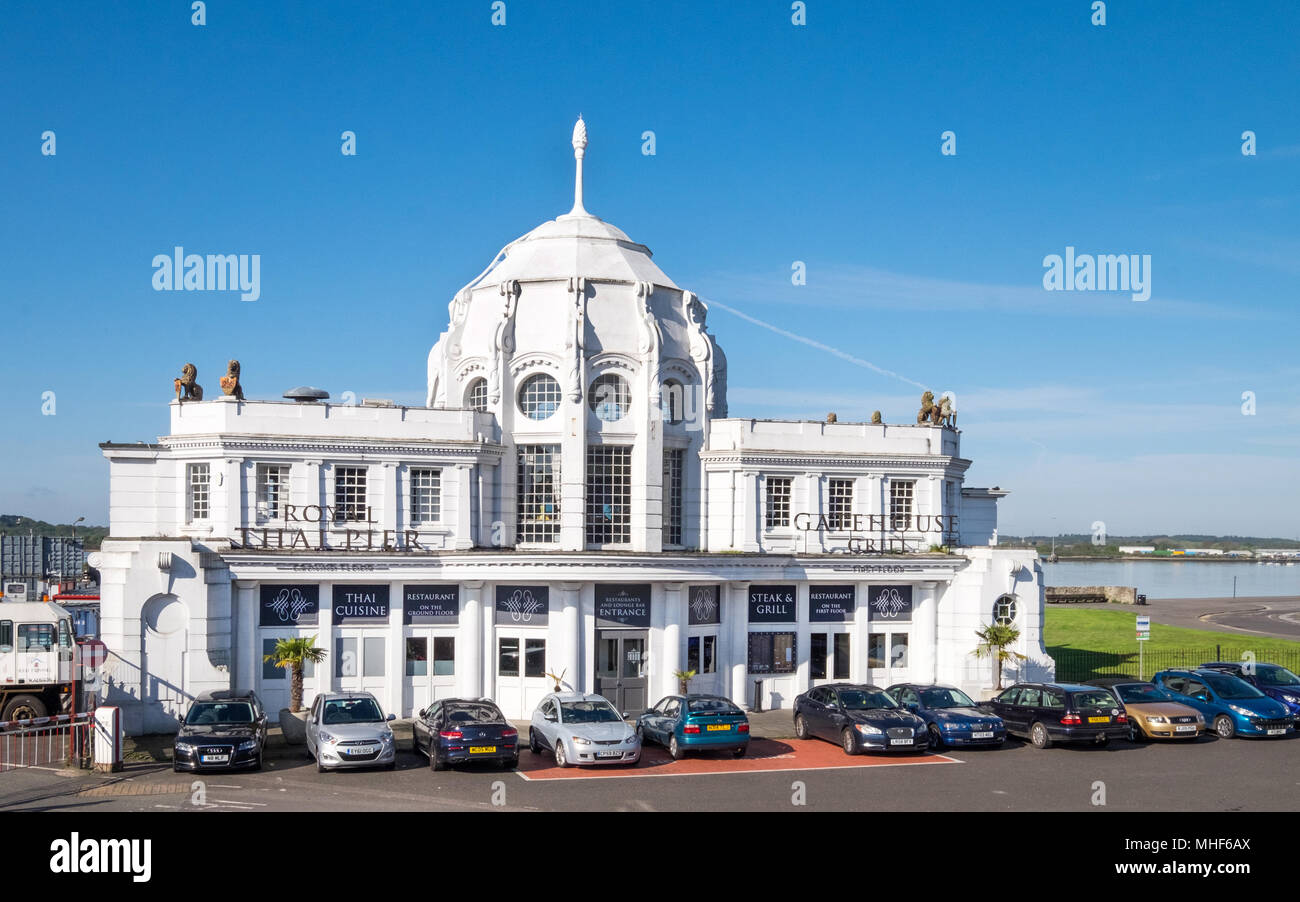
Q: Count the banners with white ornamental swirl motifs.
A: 4